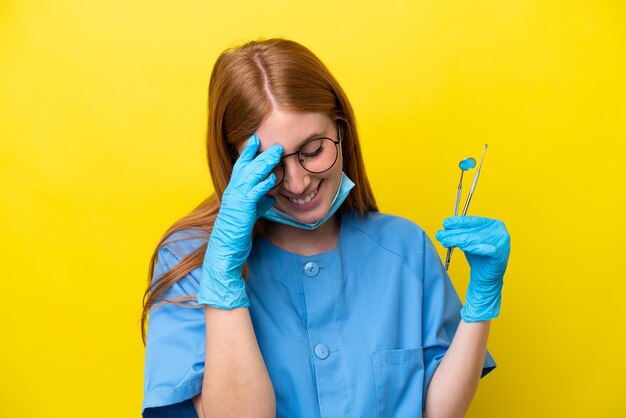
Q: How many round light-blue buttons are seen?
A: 2